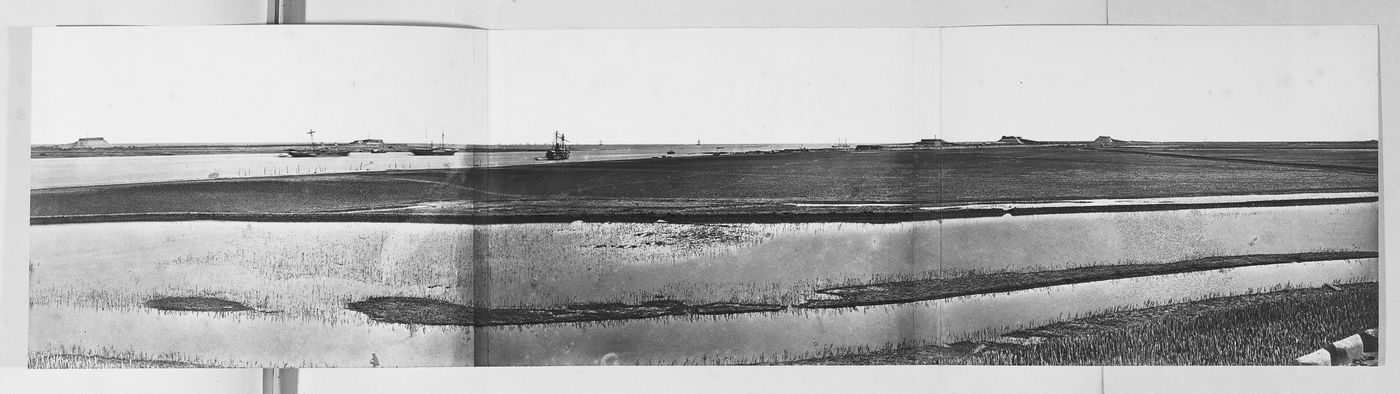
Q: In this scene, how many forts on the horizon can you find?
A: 5